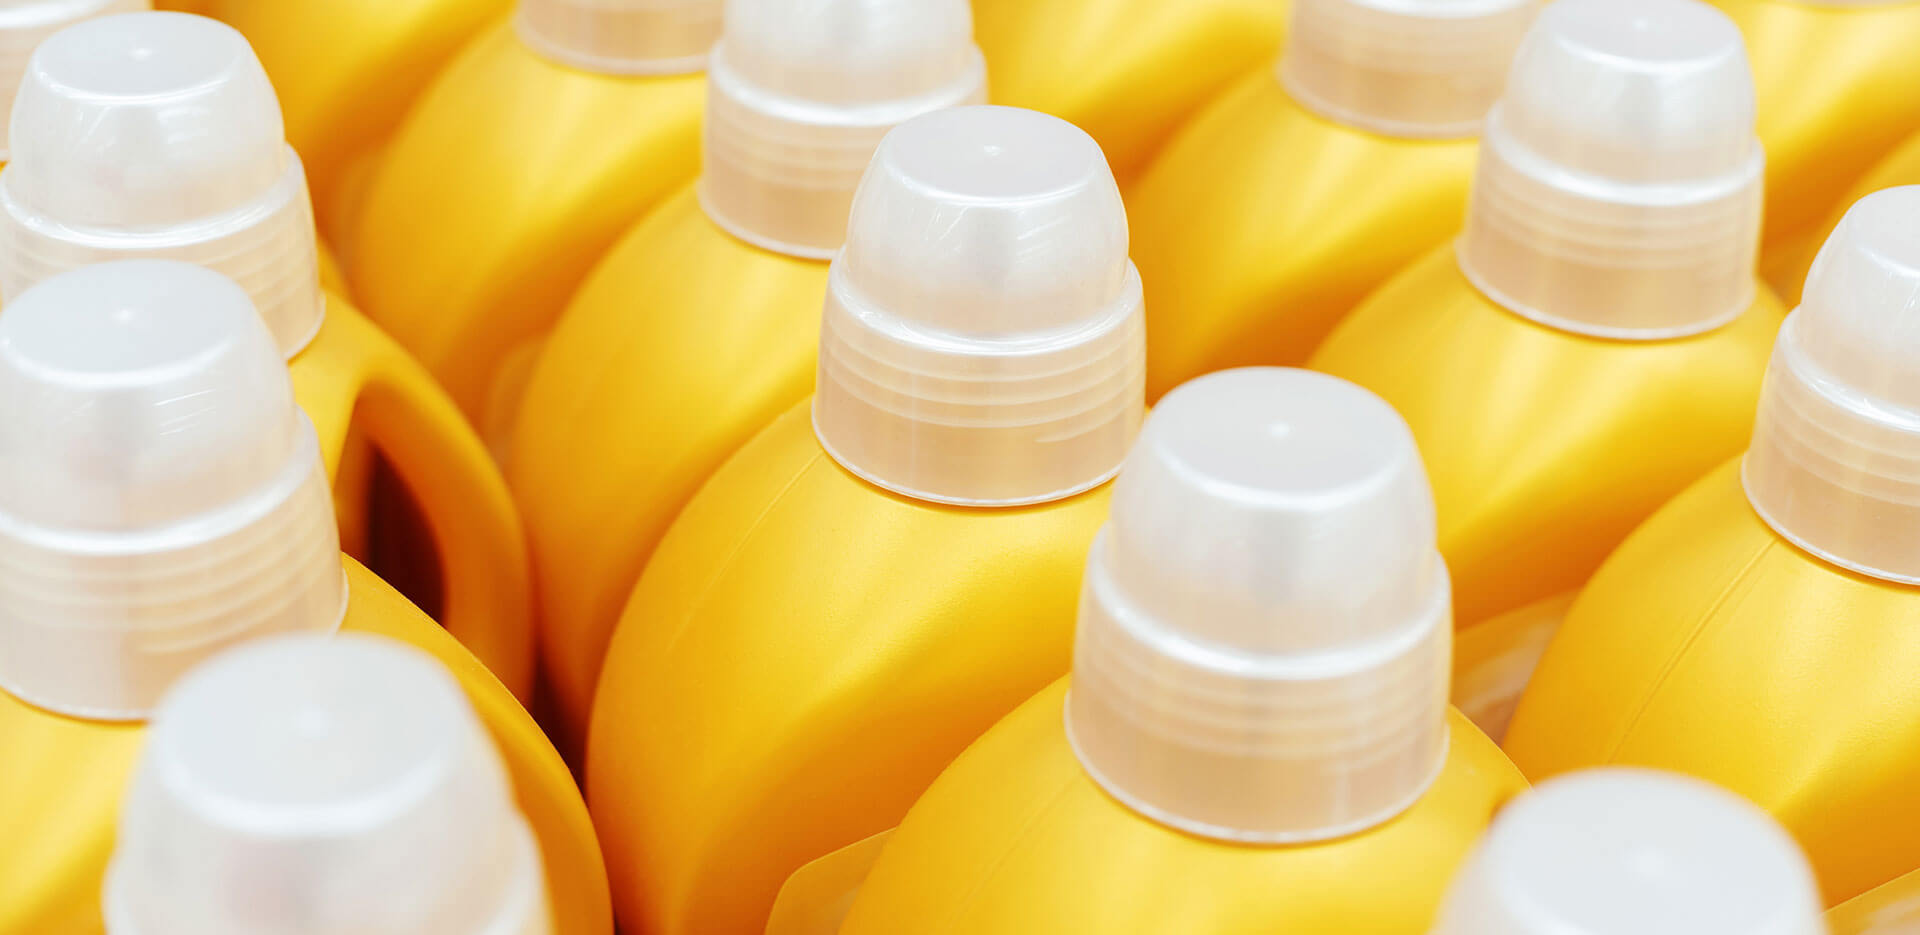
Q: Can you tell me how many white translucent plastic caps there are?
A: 12